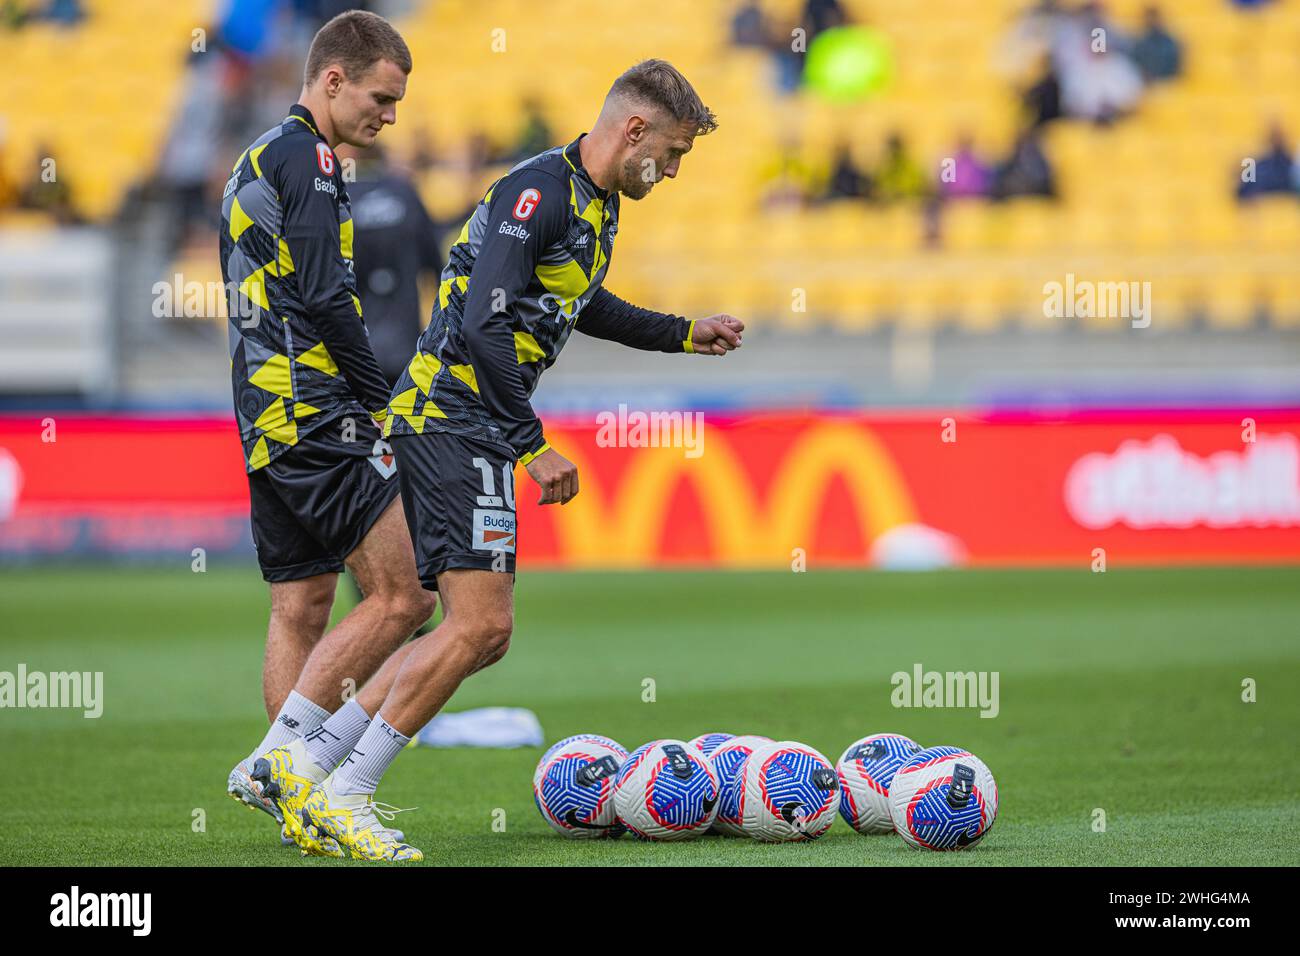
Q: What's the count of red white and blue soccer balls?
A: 7